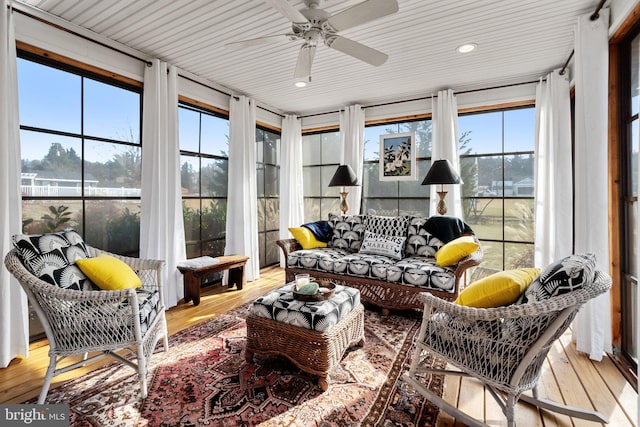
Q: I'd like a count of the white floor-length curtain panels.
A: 8